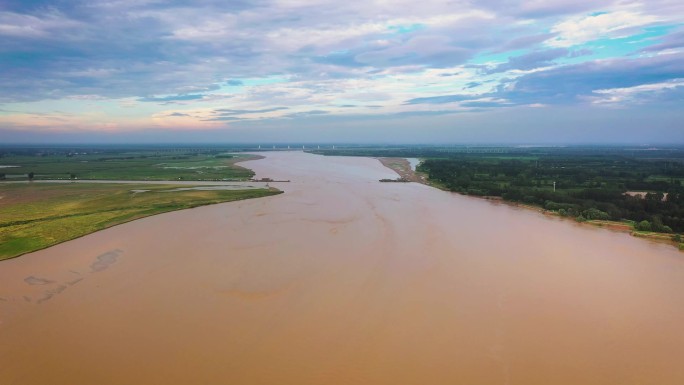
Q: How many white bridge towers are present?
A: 6